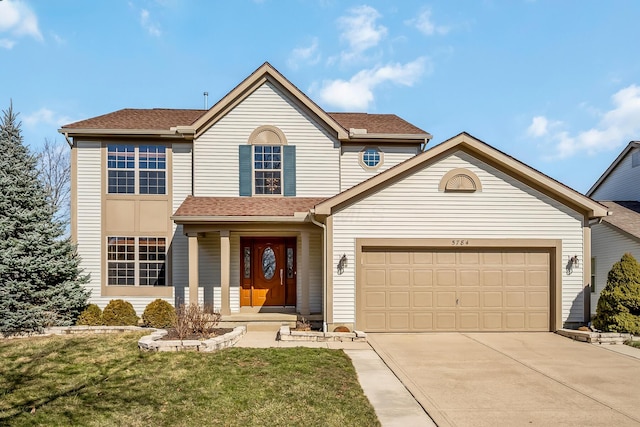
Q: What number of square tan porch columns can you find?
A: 3